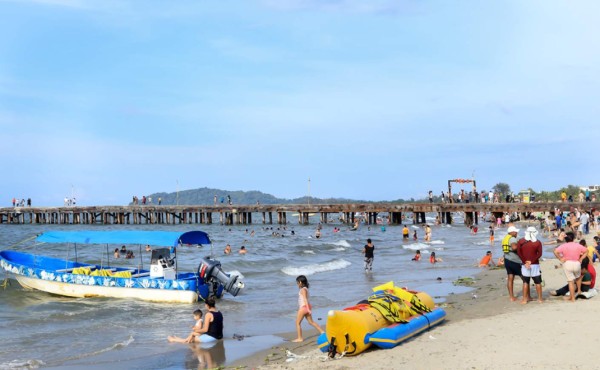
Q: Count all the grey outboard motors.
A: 1